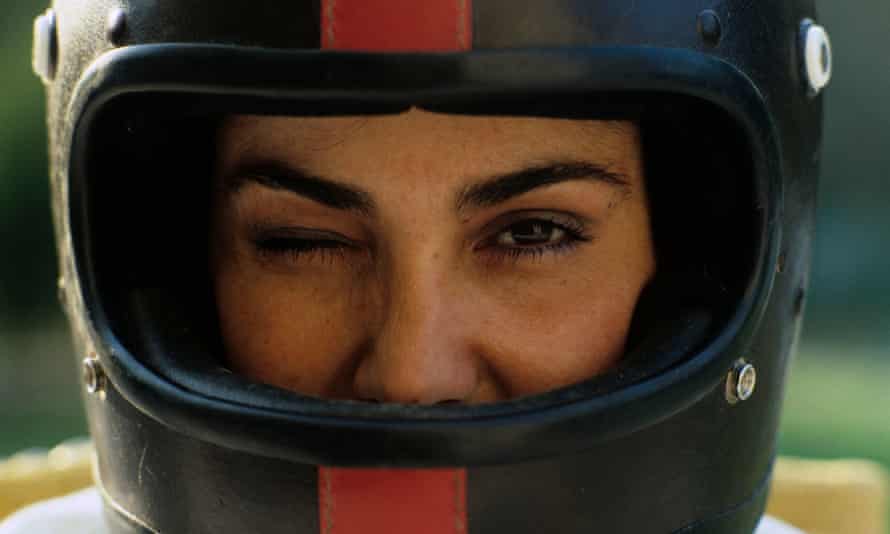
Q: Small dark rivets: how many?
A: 2